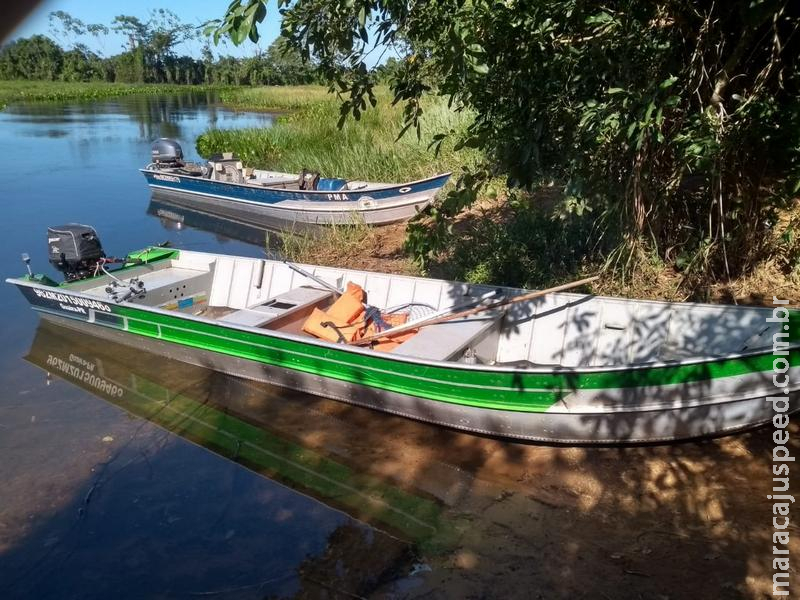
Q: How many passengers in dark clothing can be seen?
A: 0